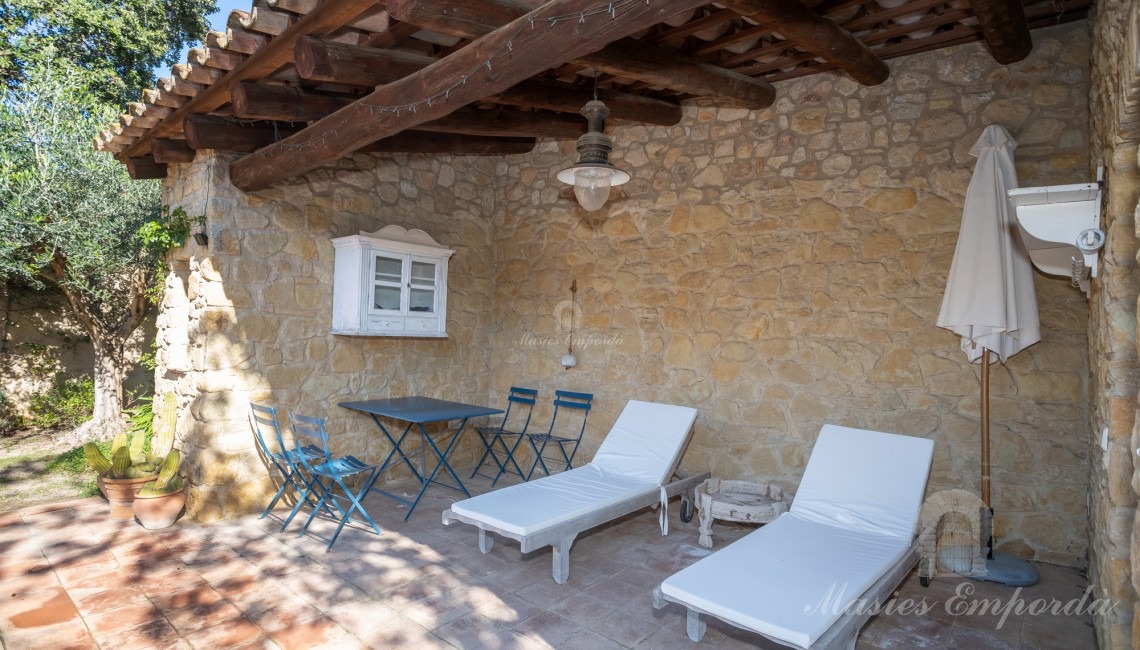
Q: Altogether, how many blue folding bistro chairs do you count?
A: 4